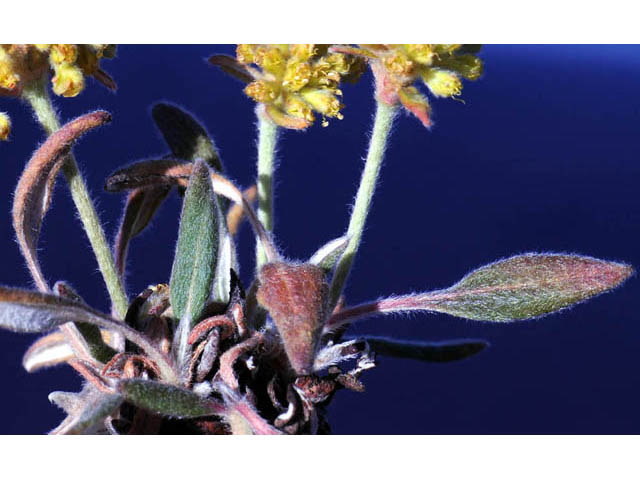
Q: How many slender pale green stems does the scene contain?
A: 3